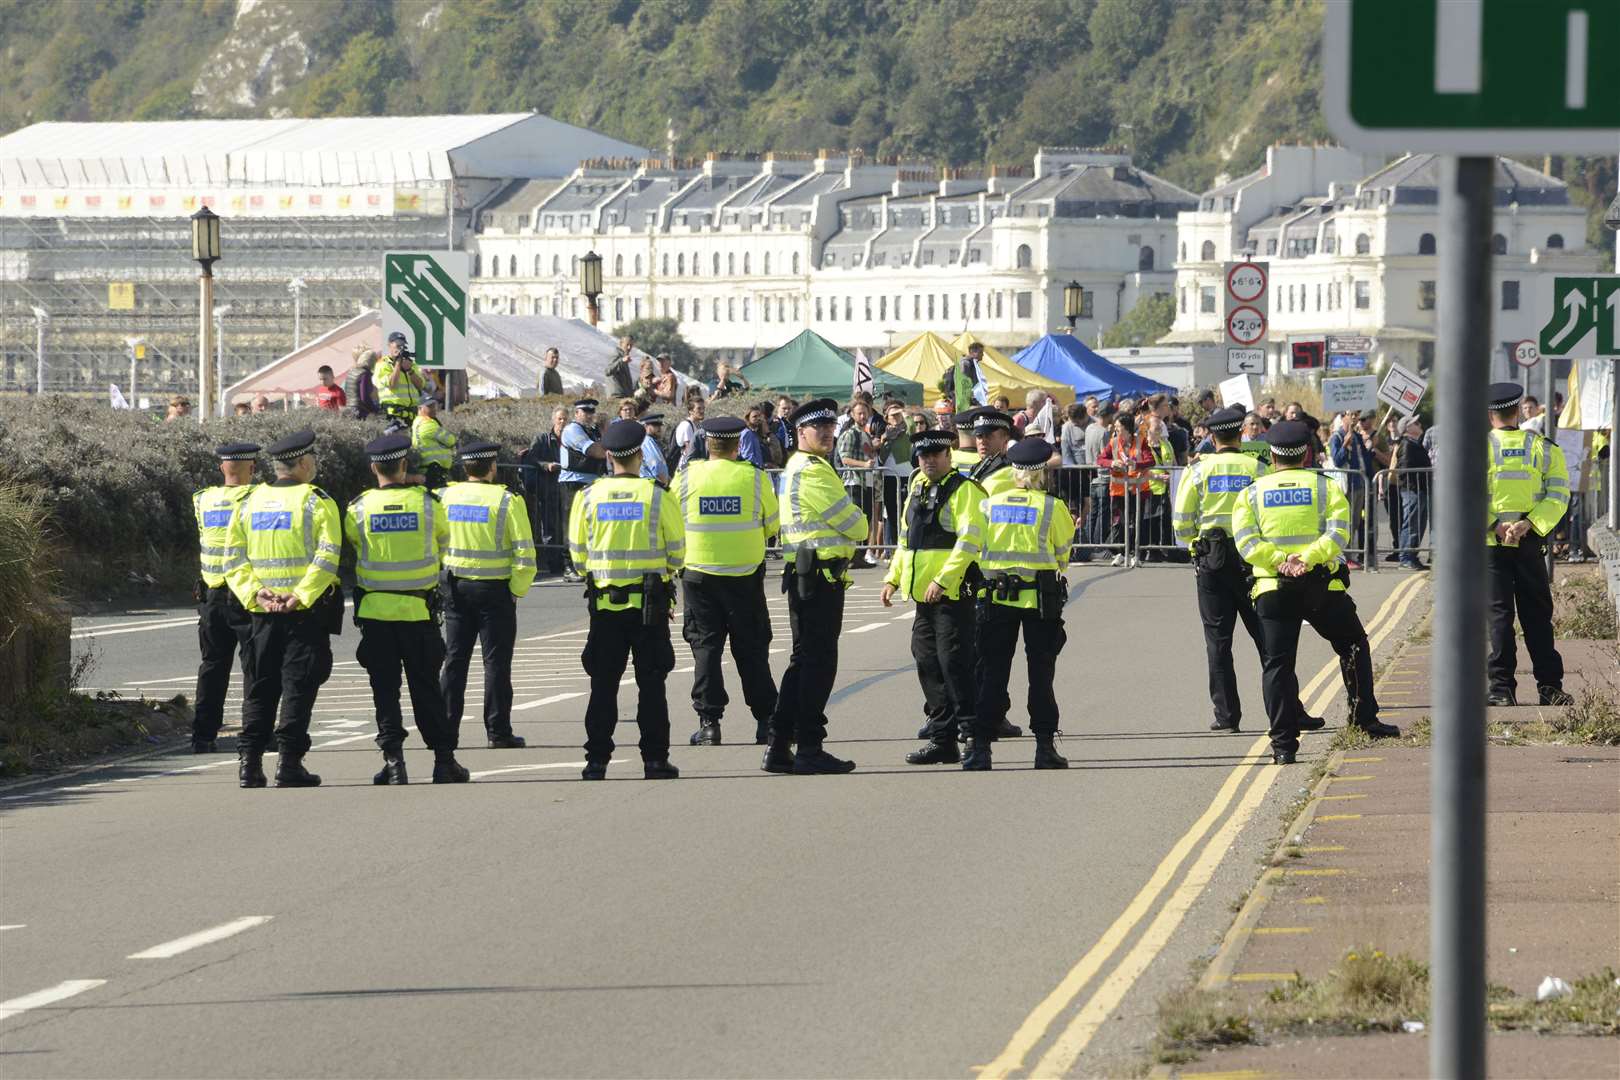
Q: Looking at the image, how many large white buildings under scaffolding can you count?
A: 1